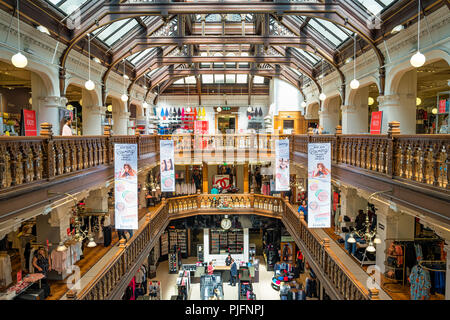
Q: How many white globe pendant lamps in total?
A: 11